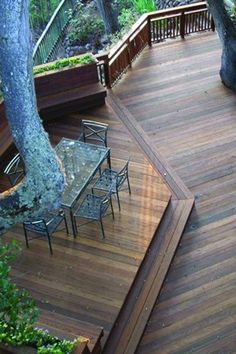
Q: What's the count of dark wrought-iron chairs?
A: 5